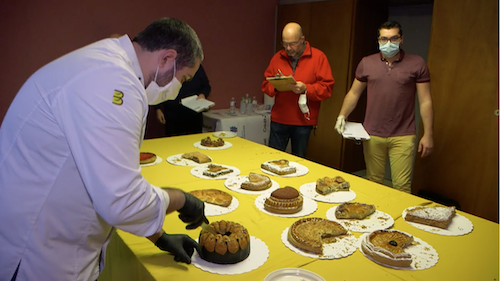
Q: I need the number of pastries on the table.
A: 14